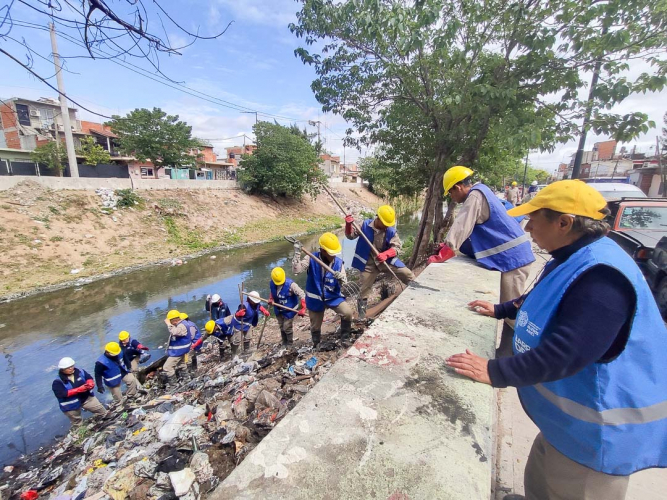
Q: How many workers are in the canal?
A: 11